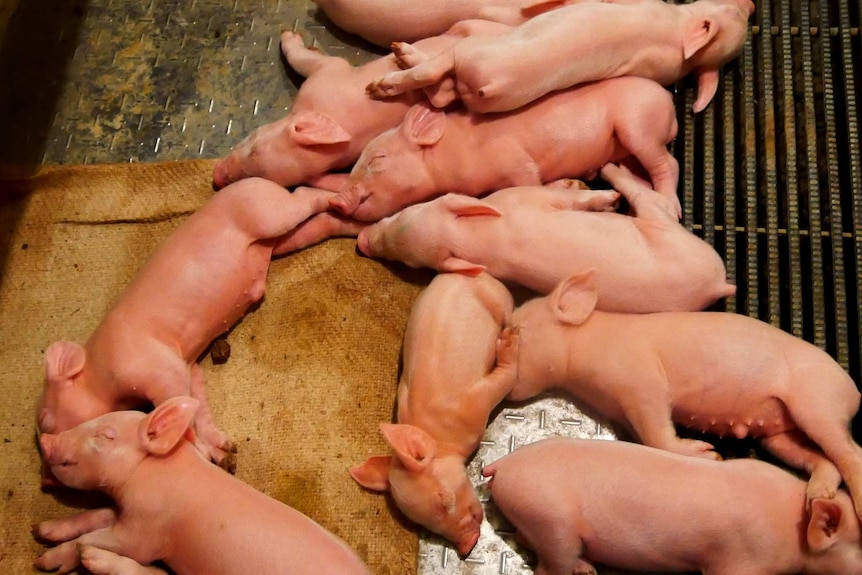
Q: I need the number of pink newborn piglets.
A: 10